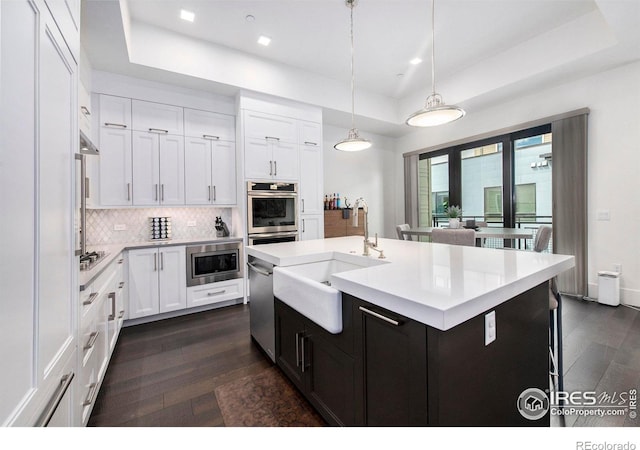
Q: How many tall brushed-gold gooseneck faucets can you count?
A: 1